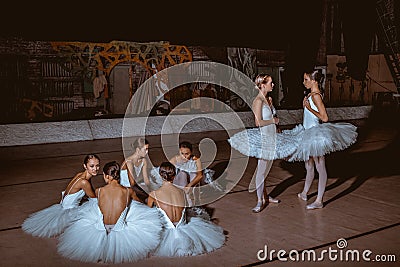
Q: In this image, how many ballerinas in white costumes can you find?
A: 7